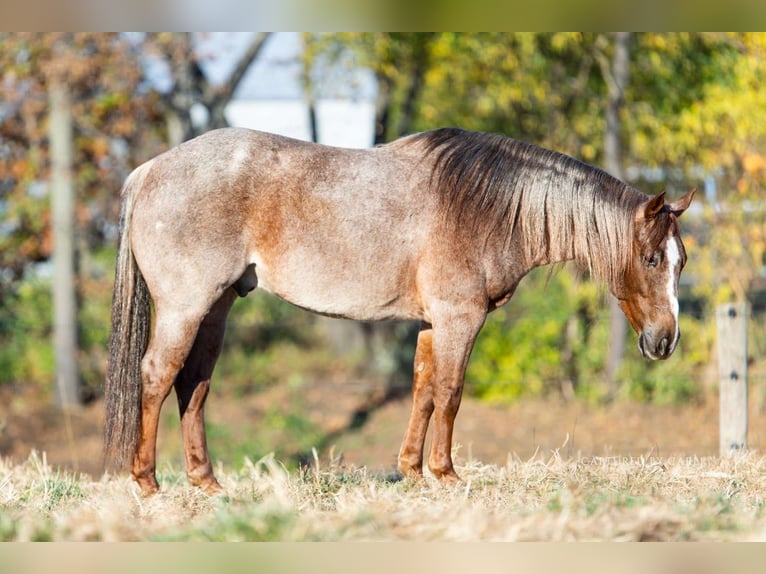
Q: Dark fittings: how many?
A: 3